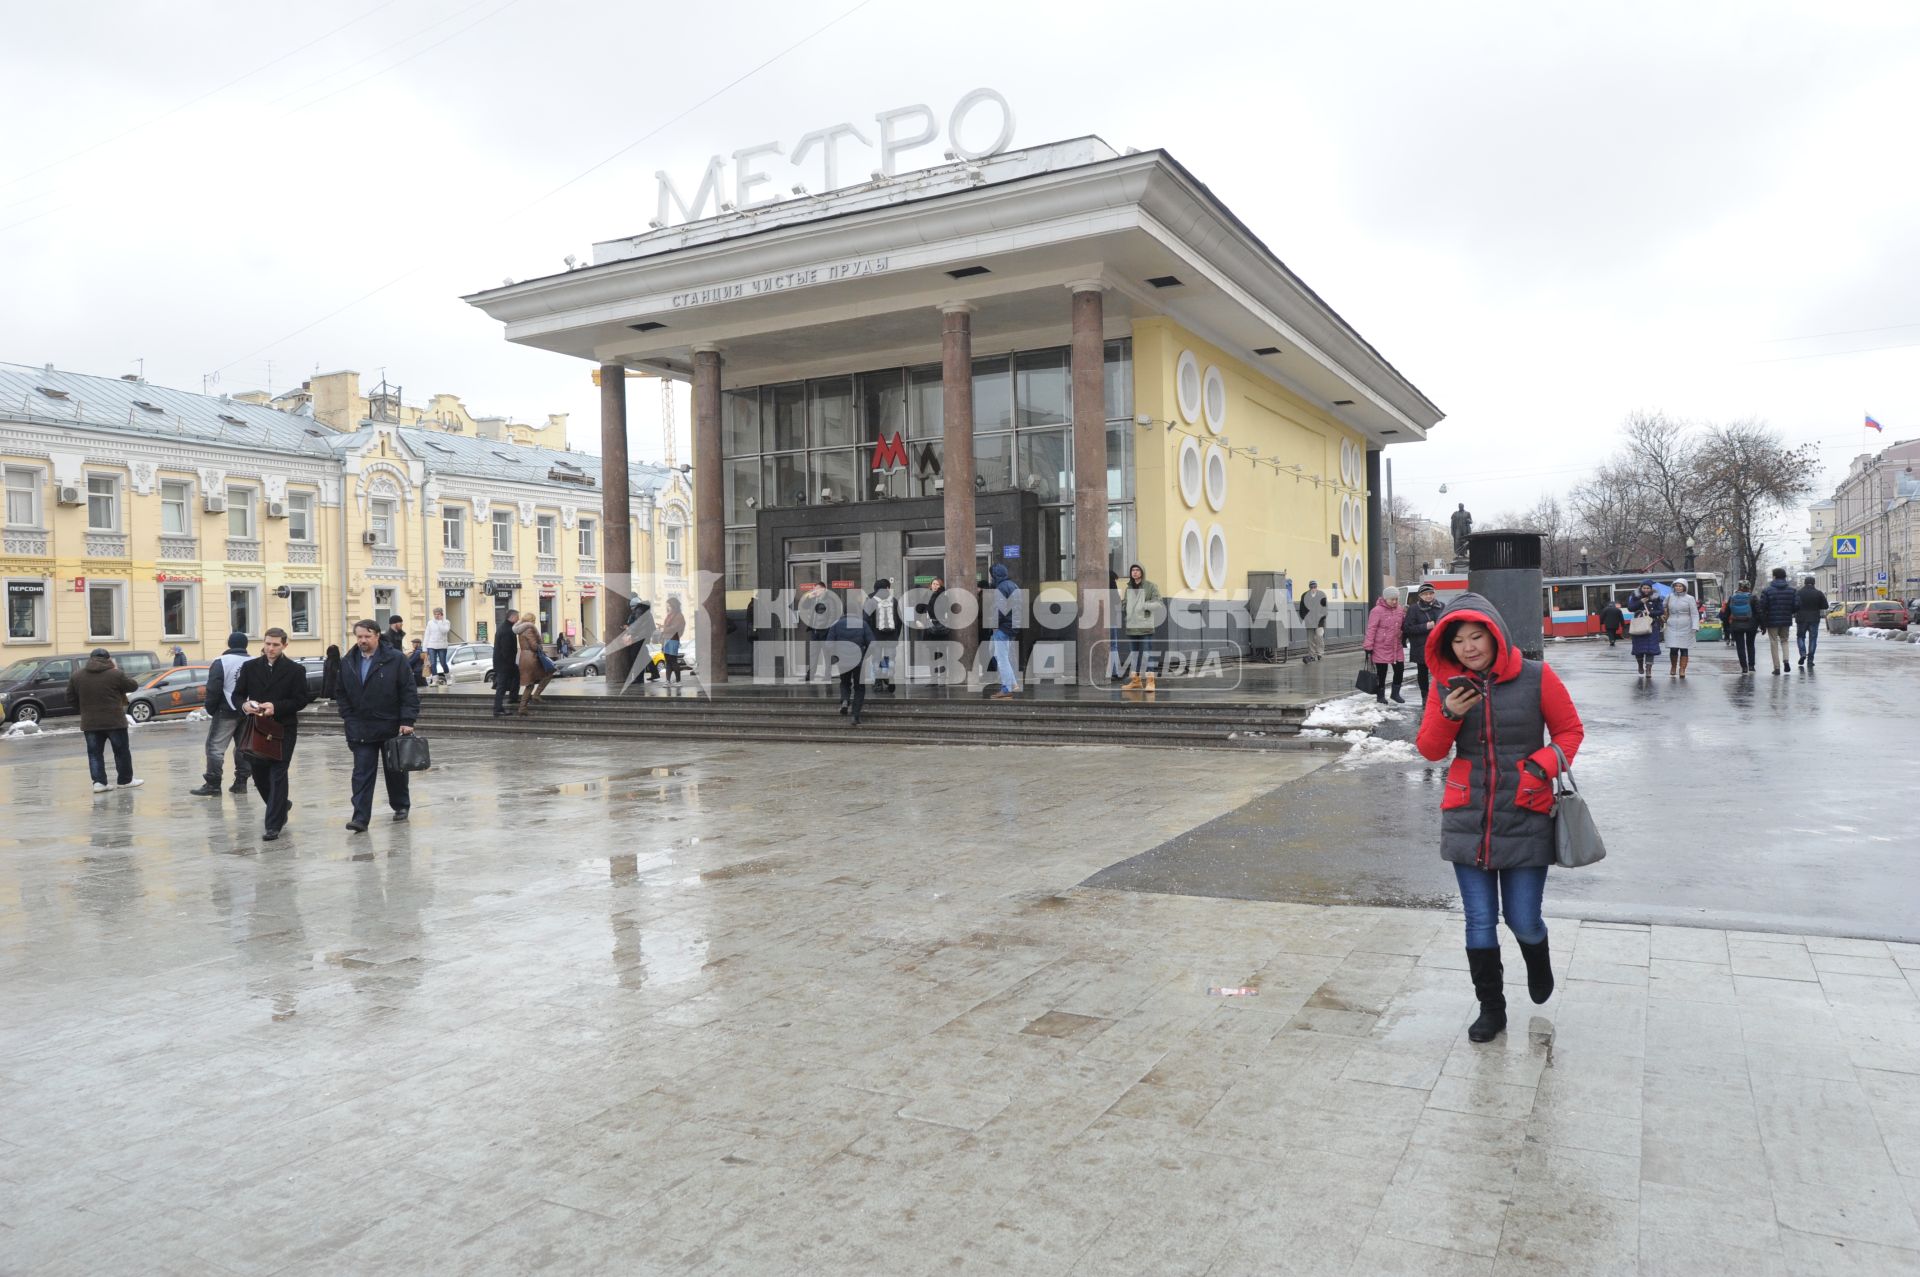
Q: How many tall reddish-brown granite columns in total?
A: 4